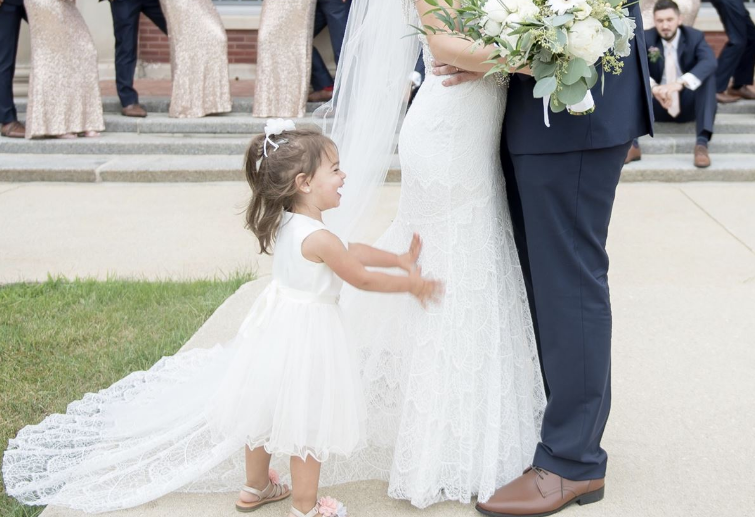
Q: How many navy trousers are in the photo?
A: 6